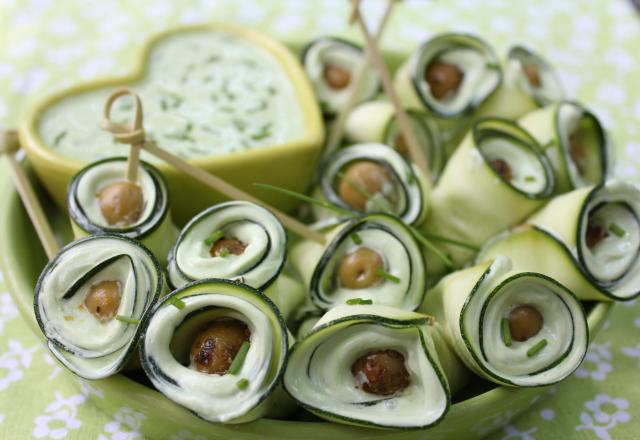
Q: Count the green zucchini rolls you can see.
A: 15